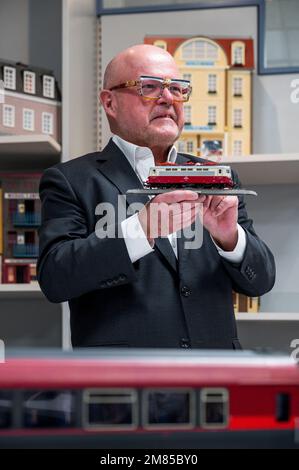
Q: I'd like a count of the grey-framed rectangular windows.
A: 3